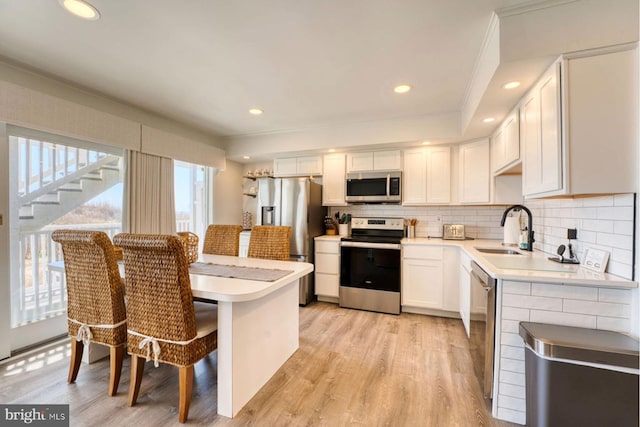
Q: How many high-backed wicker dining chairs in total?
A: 4